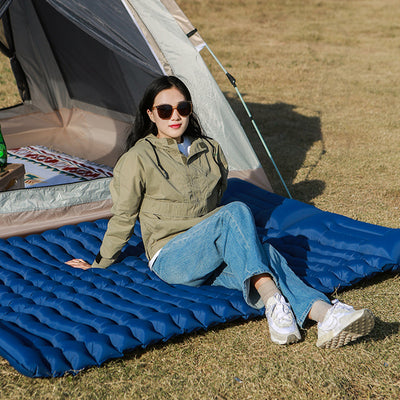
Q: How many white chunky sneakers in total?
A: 2